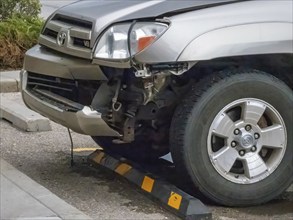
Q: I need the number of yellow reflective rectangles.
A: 4